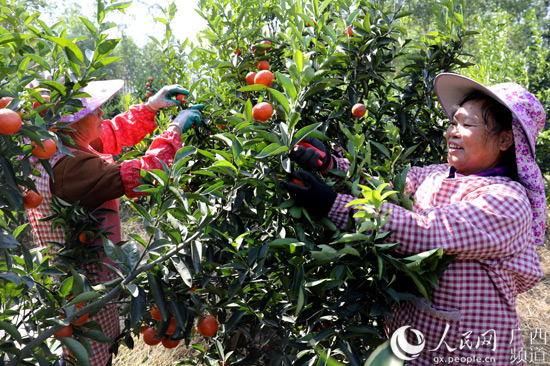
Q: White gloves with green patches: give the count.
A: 2